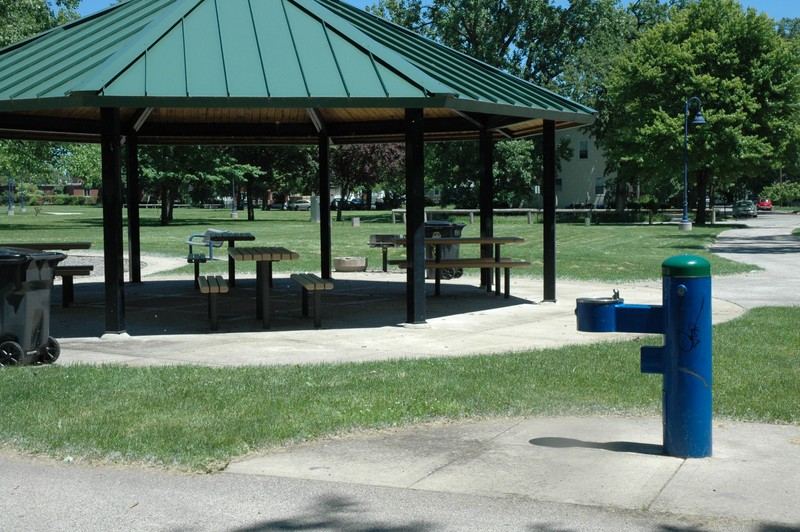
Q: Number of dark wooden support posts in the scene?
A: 6